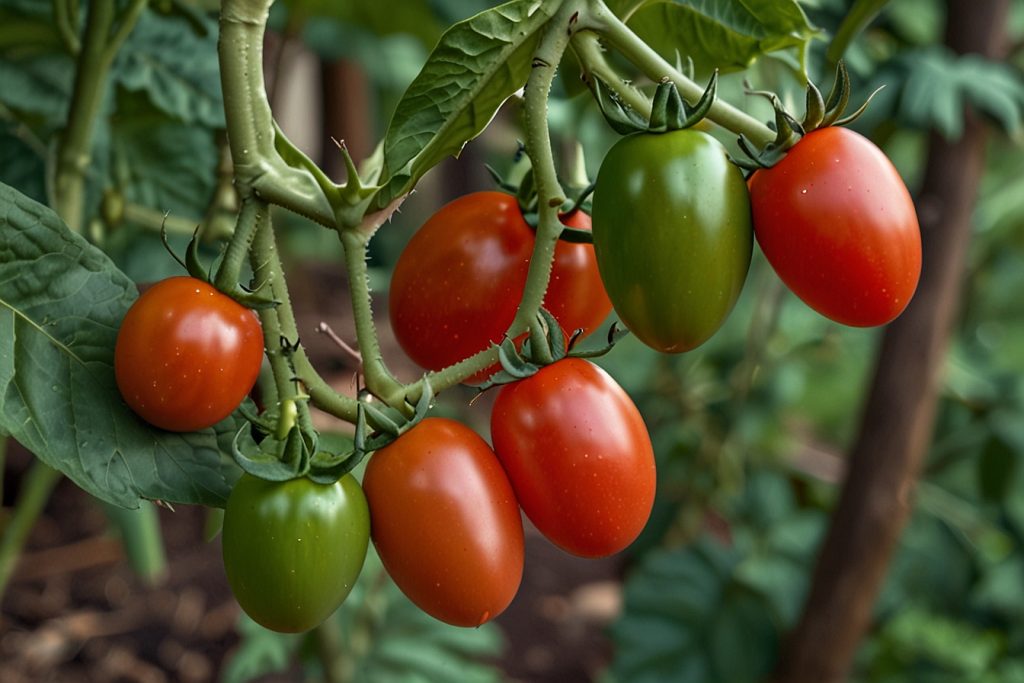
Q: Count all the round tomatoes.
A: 1